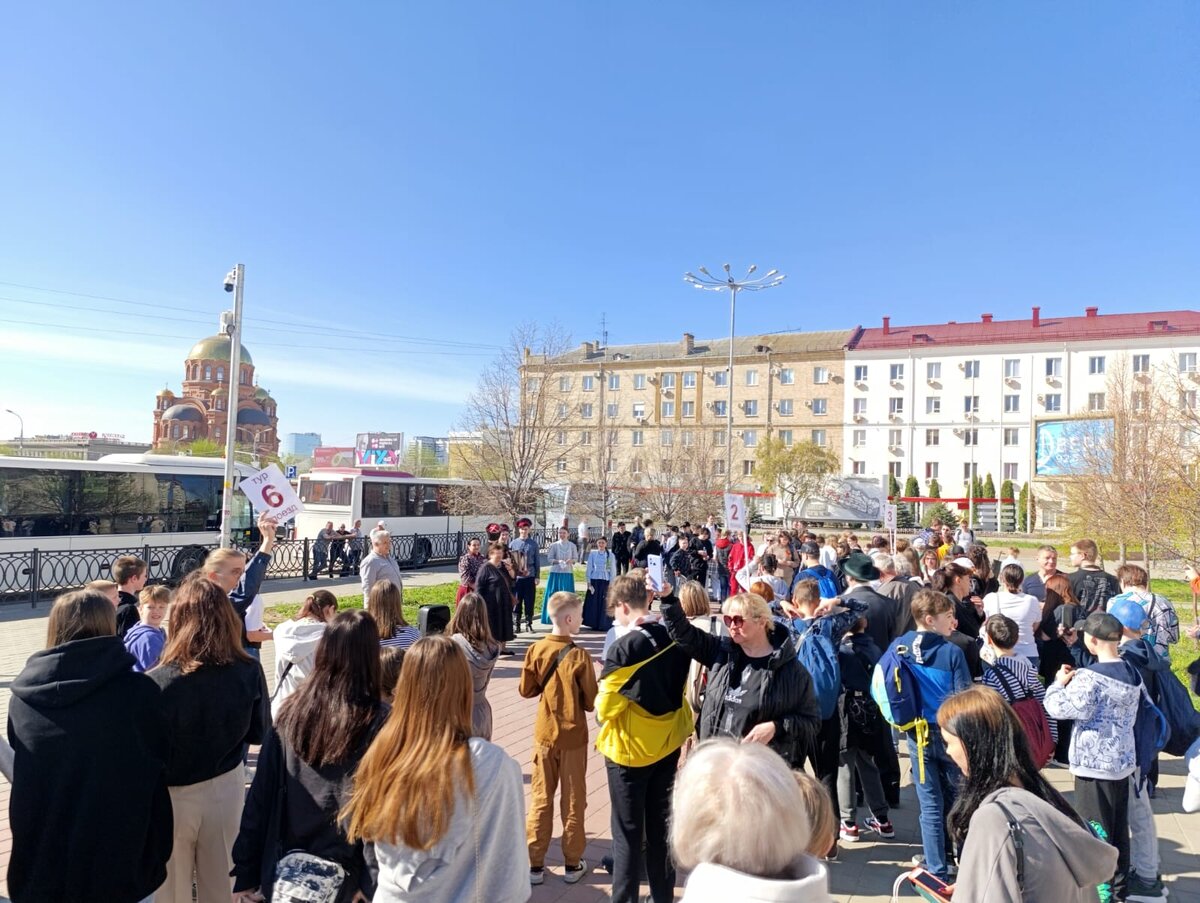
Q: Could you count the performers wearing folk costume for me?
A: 6